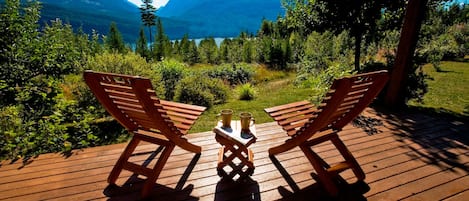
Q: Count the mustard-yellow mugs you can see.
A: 2